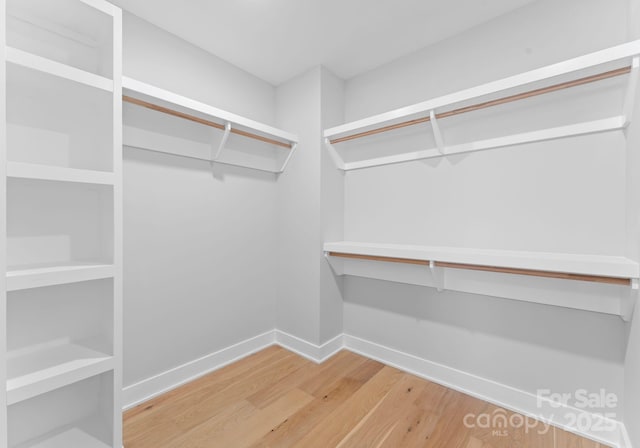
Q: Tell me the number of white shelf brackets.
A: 8